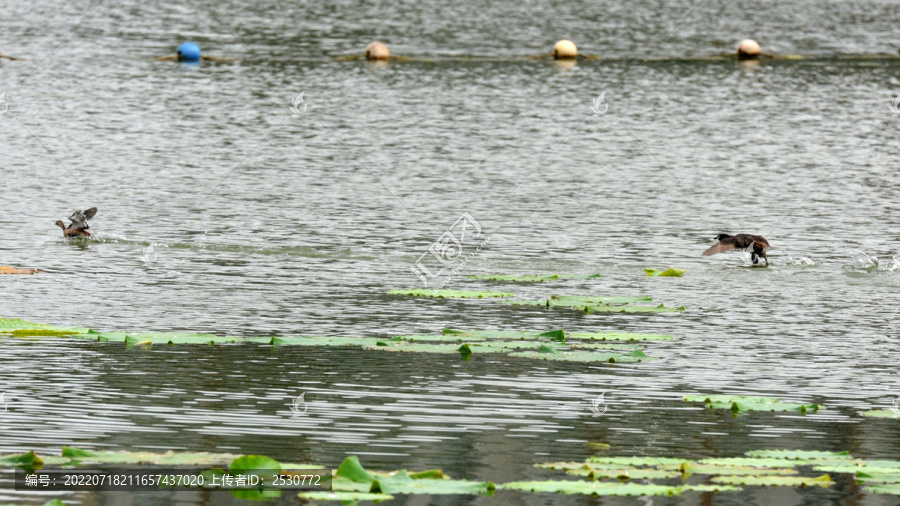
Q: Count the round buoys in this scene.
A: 4